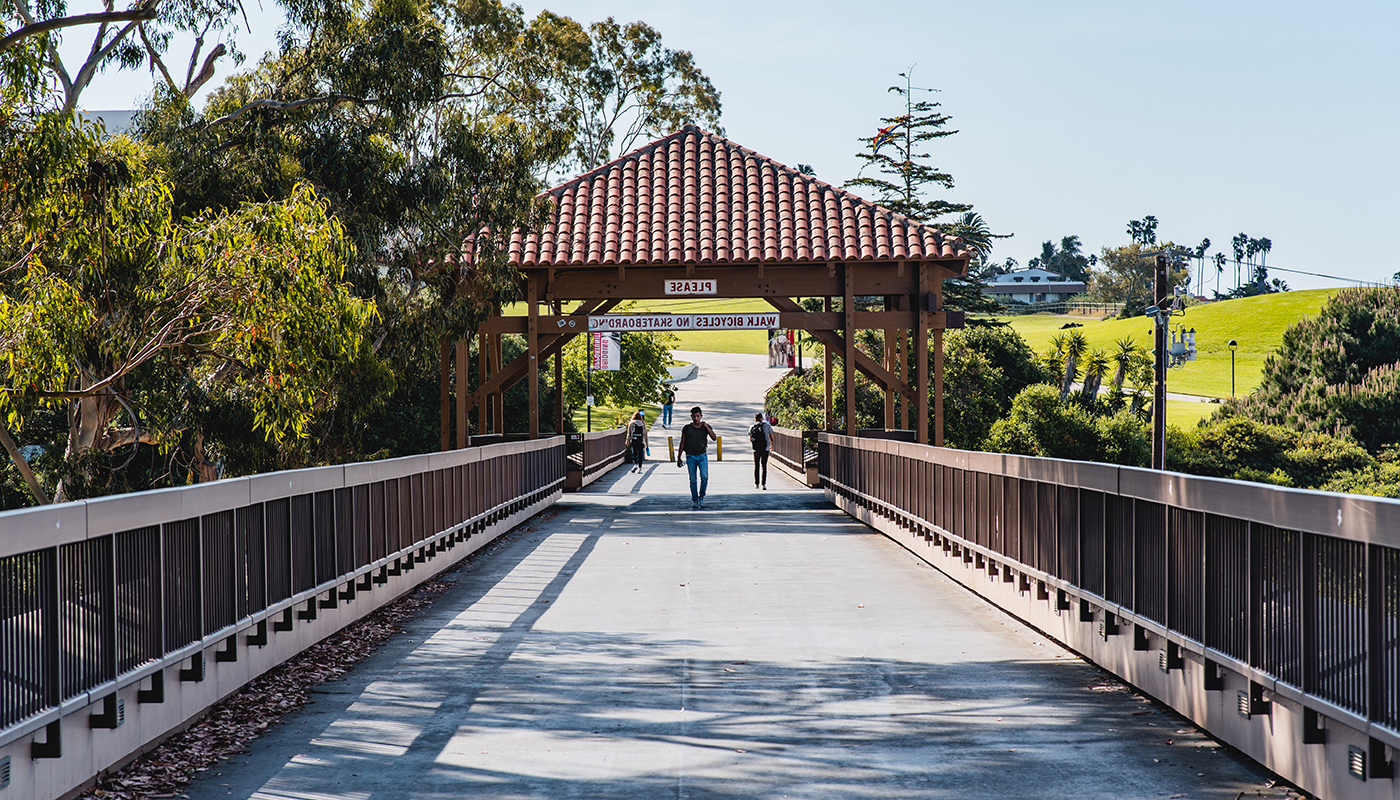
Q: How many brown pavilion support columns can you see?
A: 12